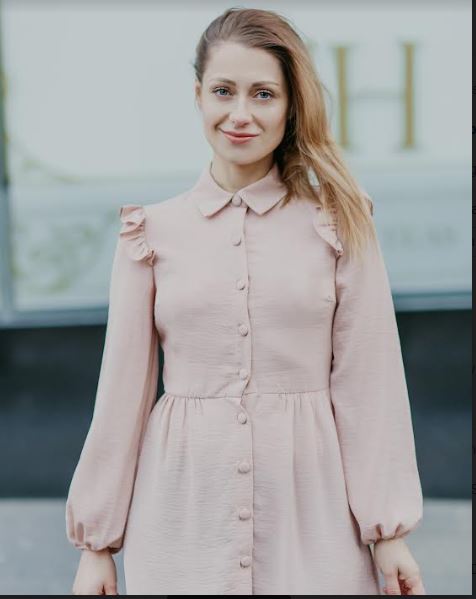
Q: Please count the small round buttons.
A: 9